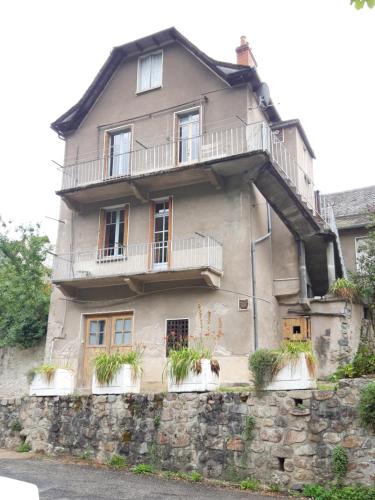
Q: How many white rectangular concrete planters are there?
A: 4